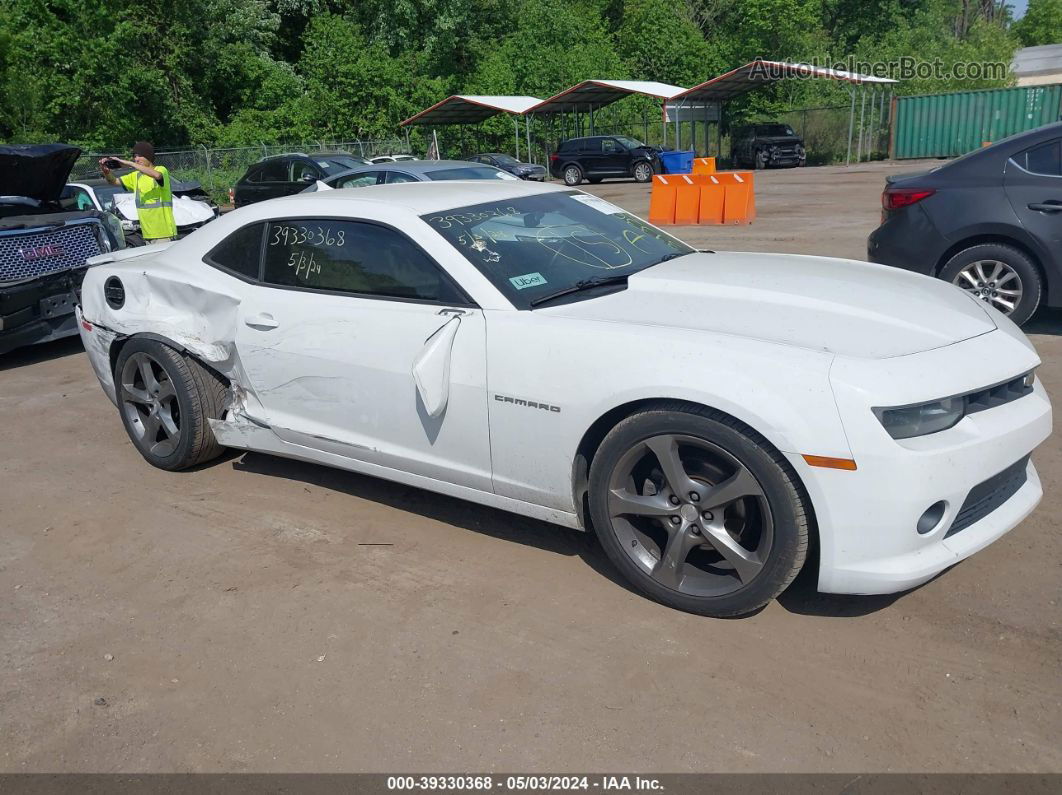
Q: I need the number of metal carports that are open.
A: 3